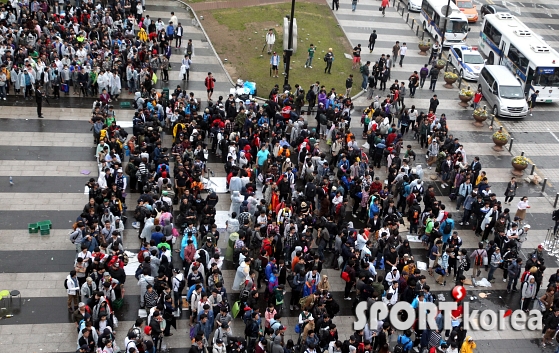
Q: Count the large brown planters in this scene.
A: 7